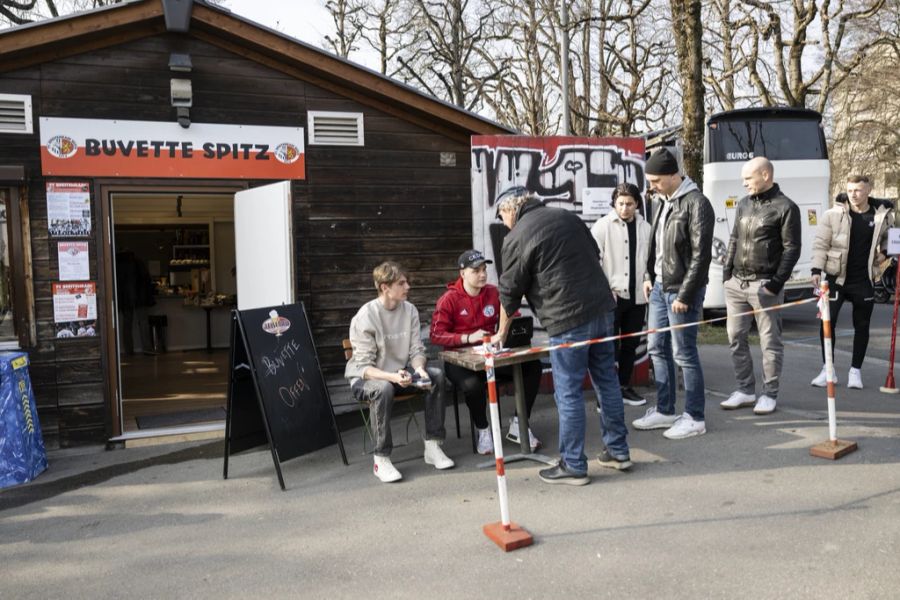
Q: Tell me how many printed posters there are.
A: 3